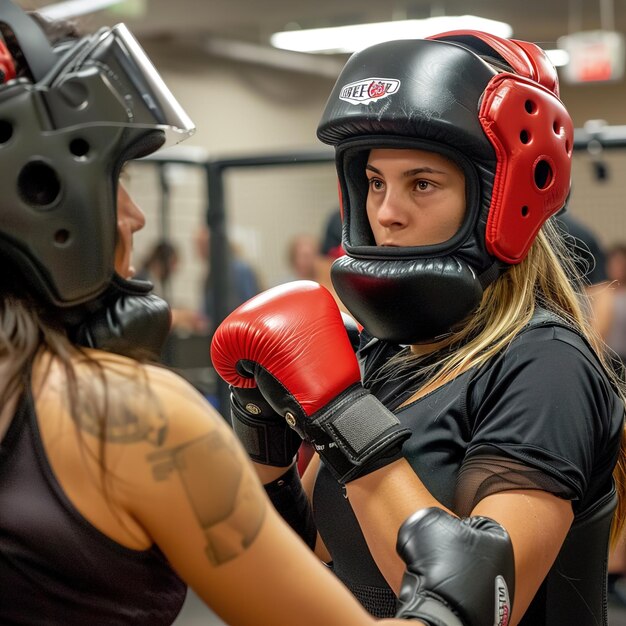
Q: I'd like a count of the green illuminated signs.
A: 0